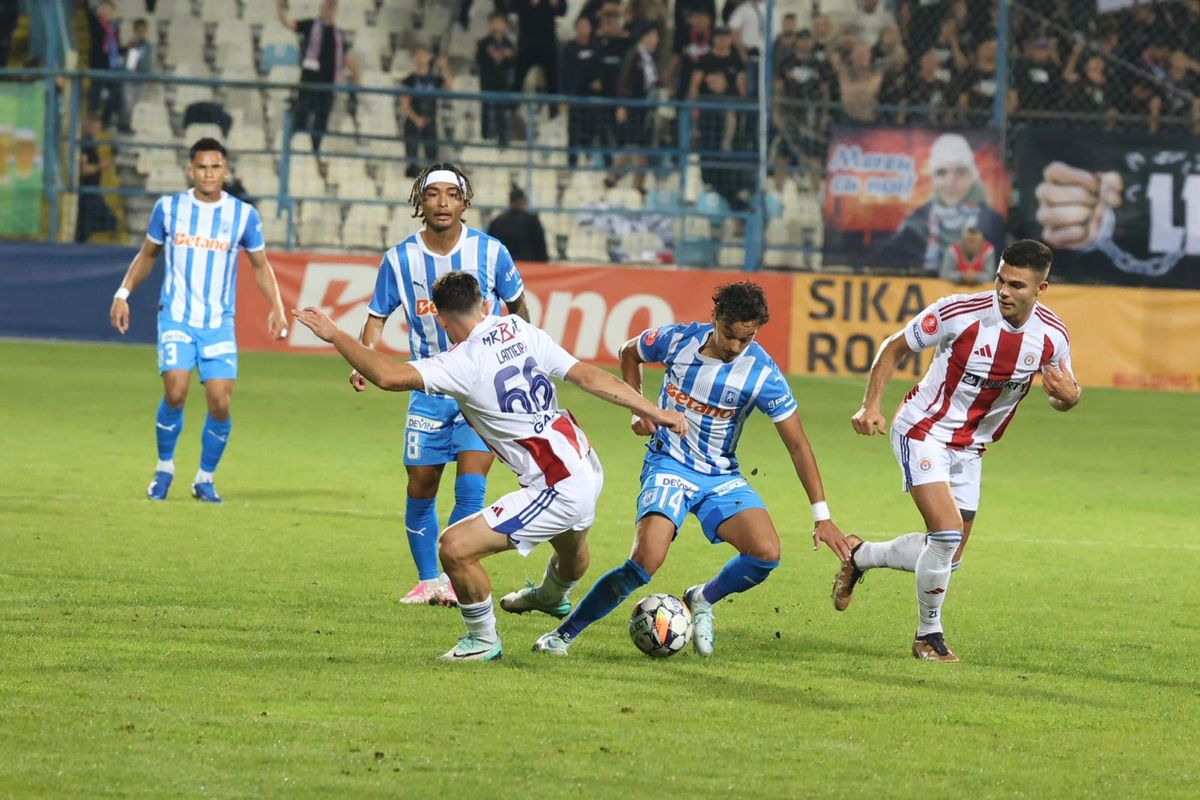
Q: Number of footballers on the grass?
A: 5